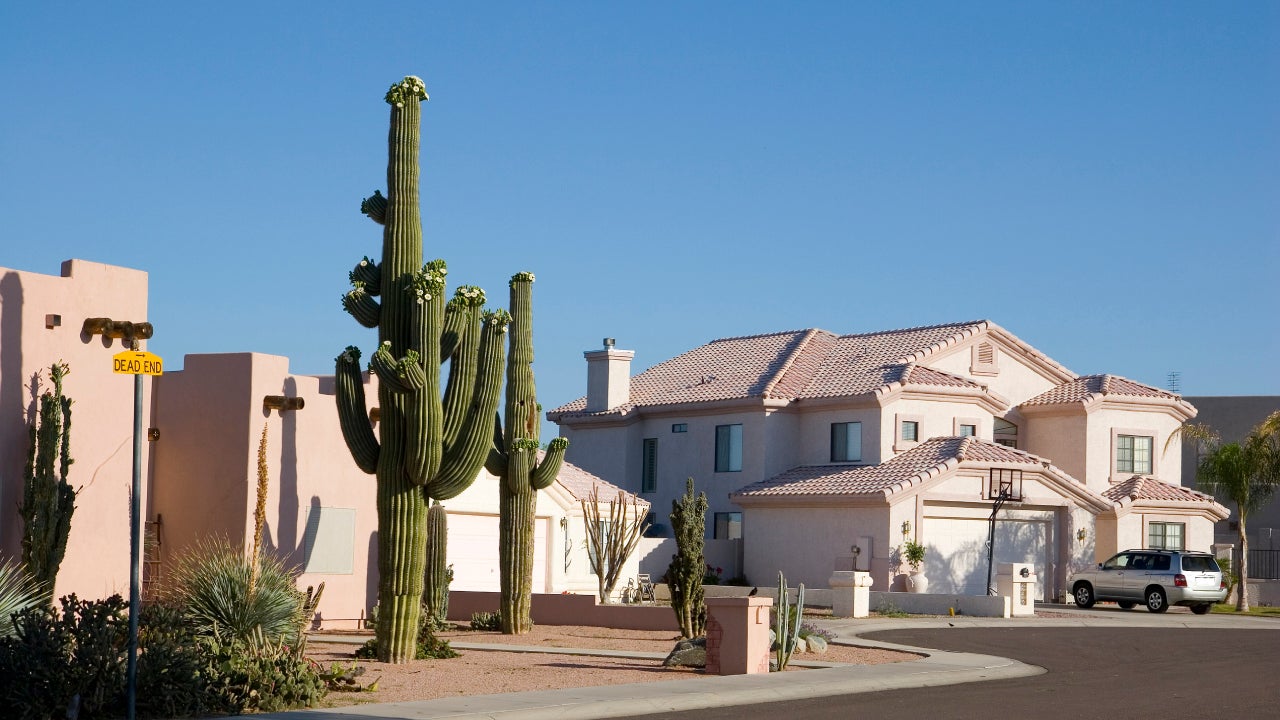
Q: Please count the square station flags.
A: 0